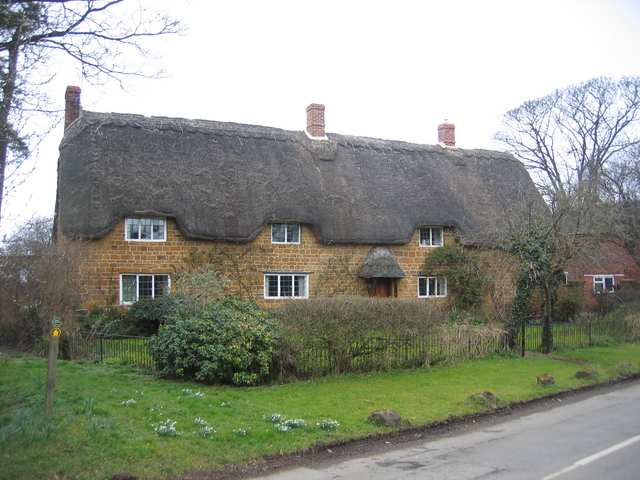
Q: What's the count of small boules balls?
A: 0